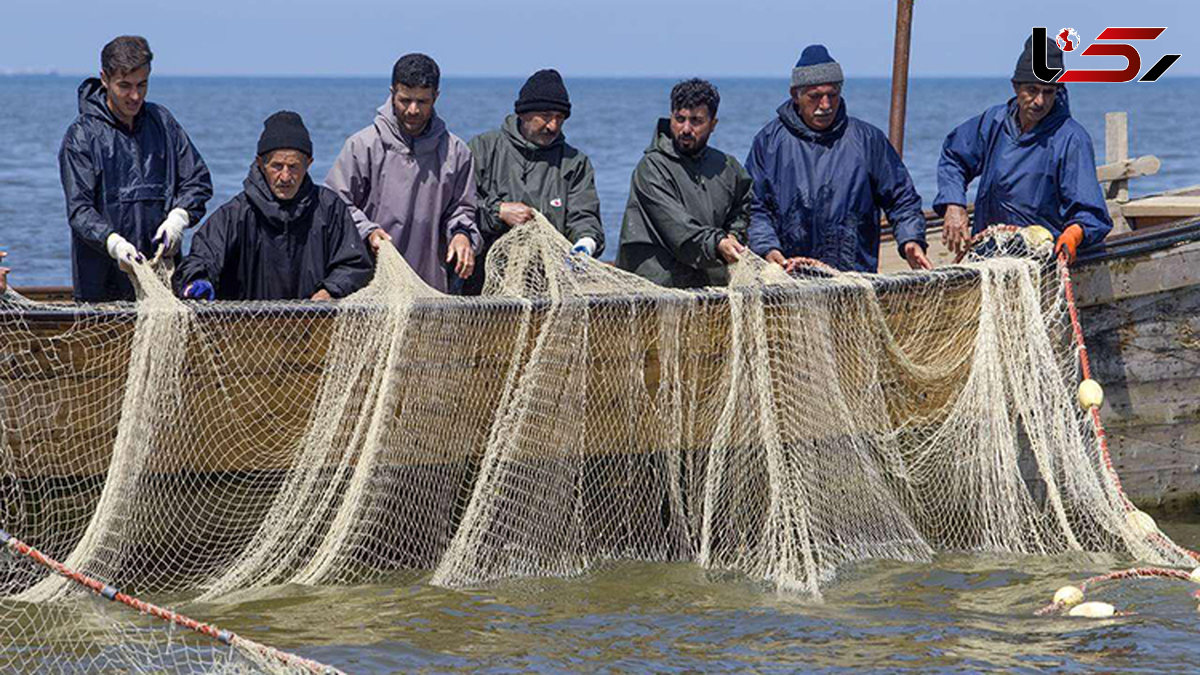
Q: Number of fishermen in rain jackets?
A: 7